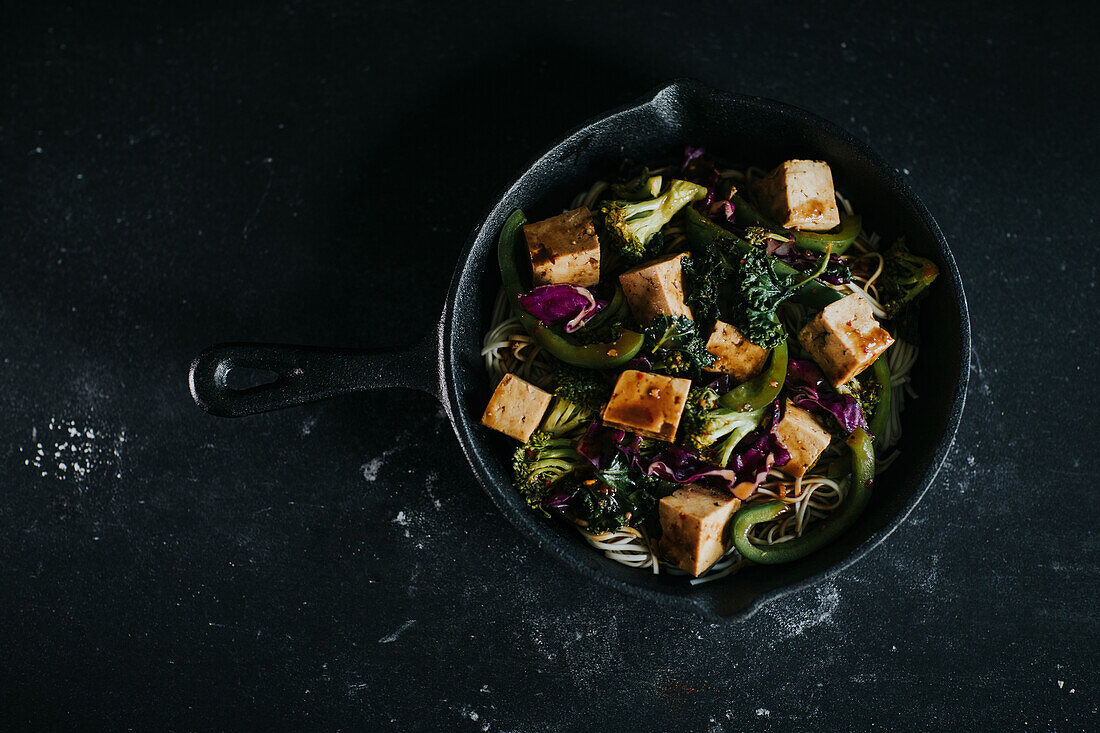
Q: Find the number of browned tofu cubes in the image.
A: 9